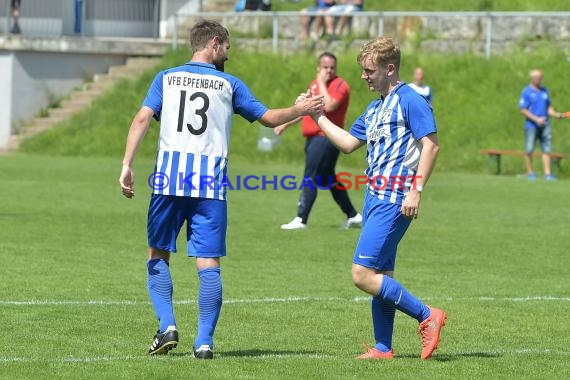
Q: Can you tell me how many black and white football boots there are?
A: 2